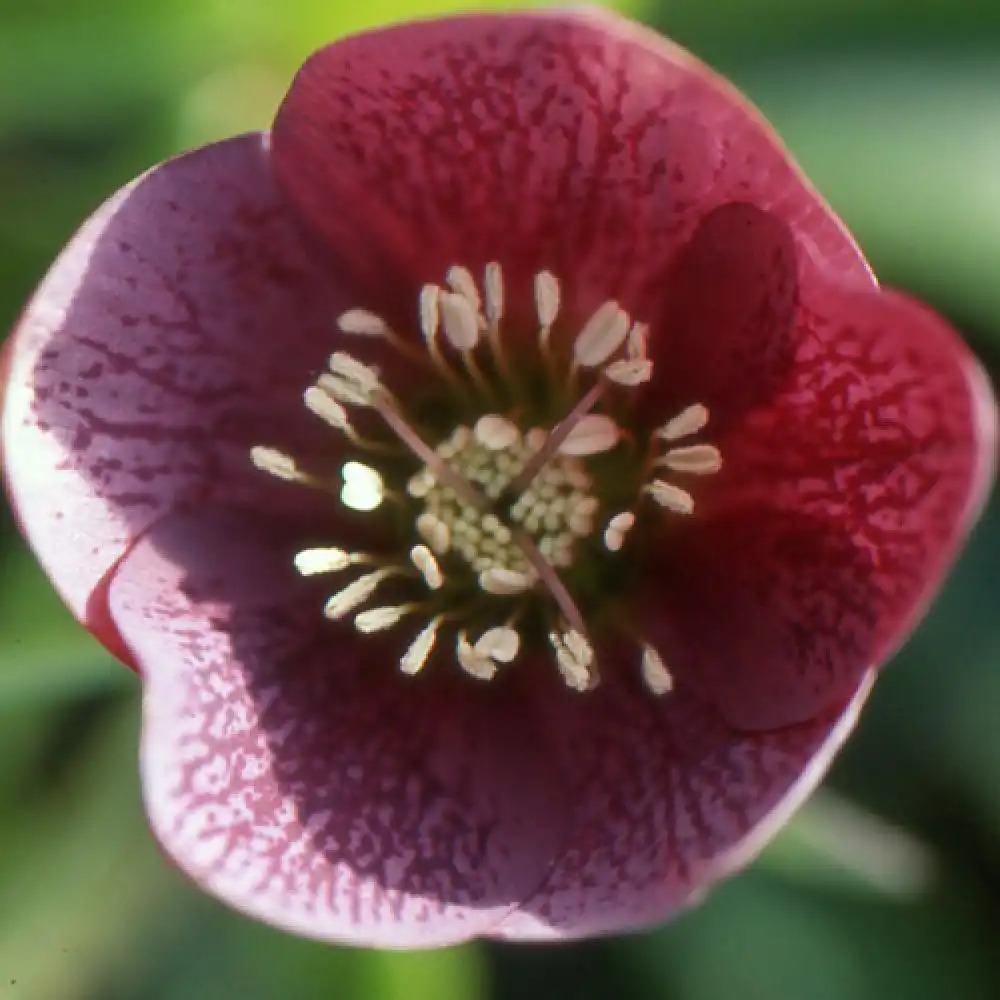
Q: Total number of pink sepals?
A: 5